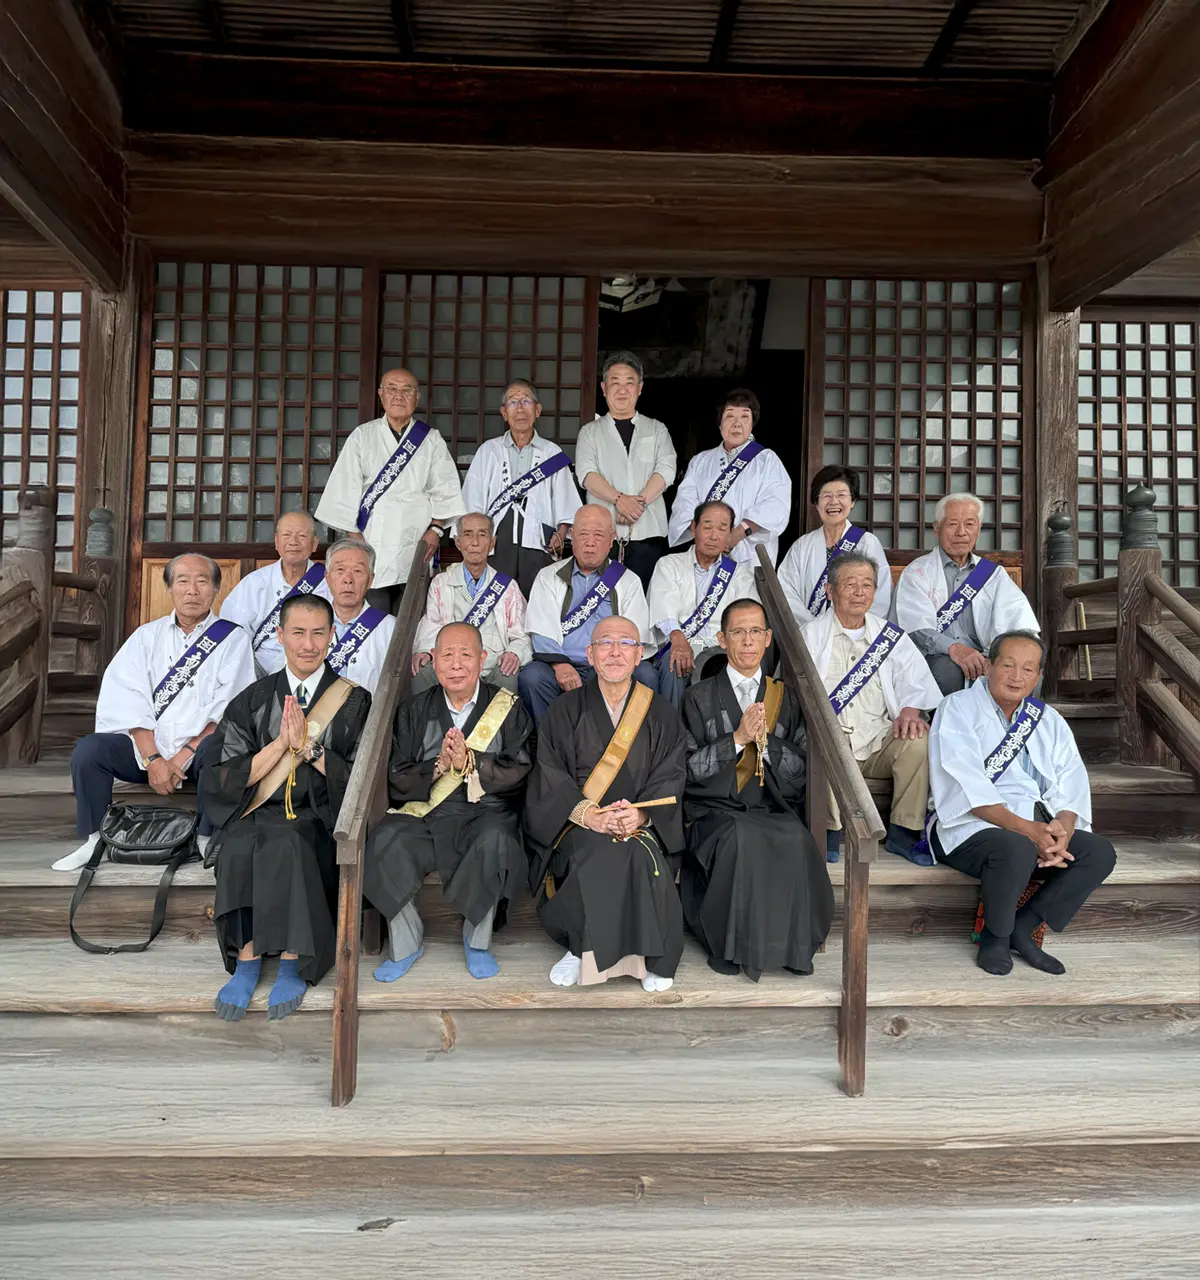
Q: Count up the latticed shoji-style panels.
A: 5